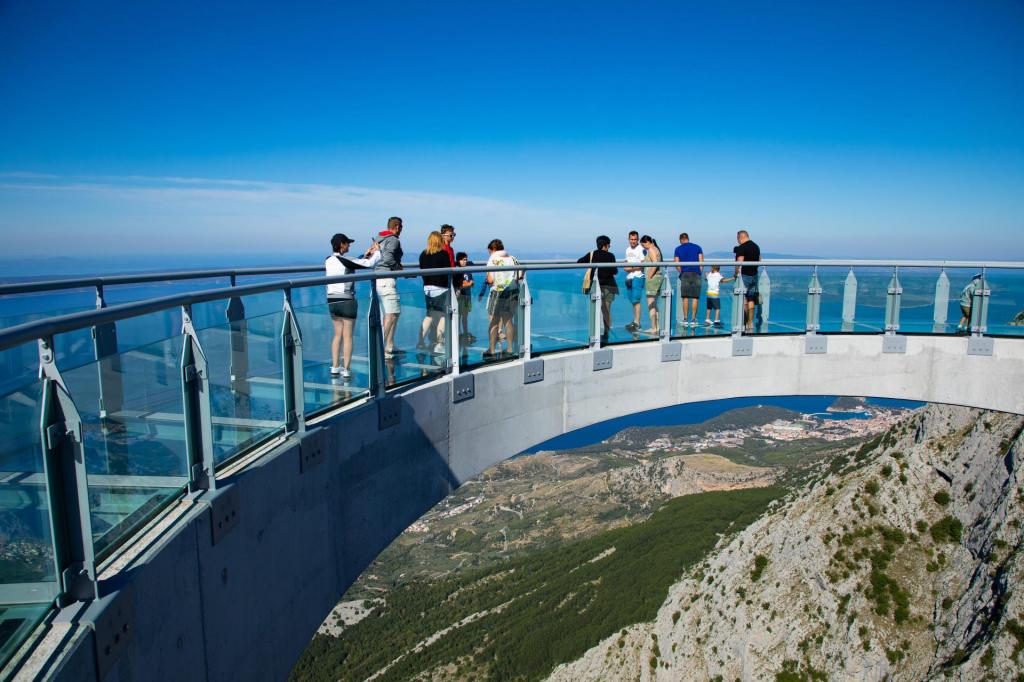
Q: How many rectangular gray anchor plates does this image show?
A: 12